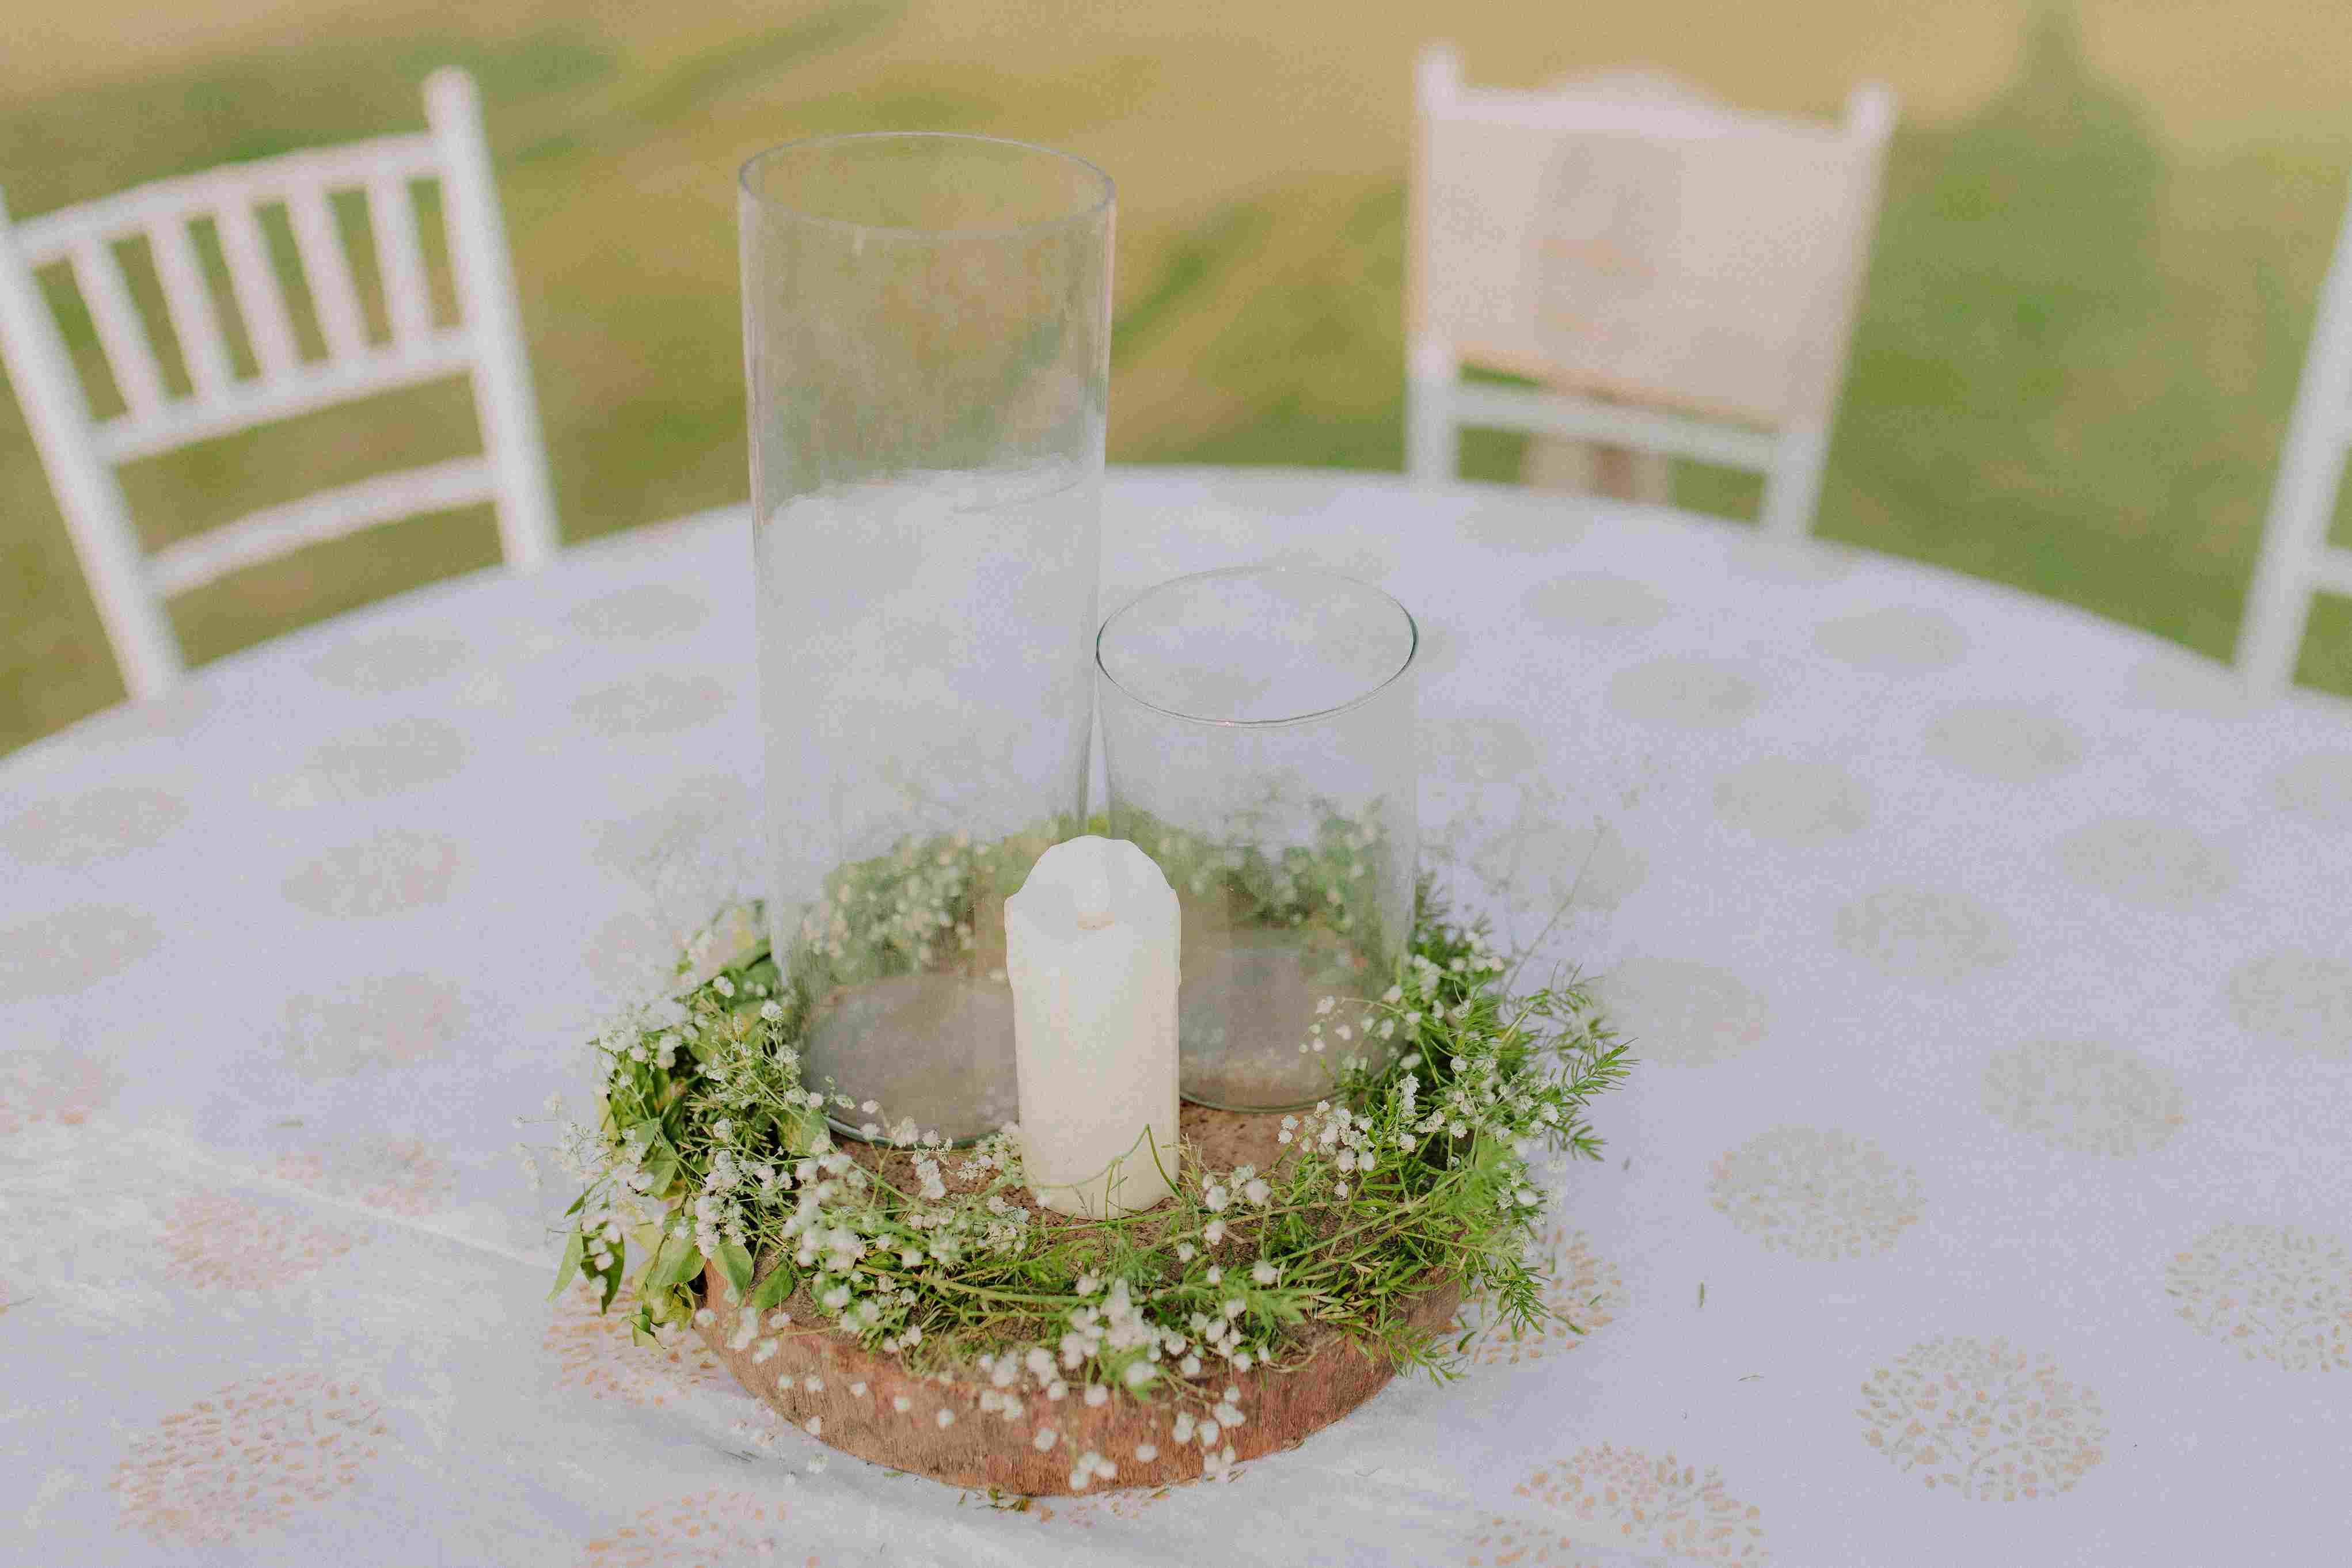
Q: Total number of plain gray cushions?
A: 0